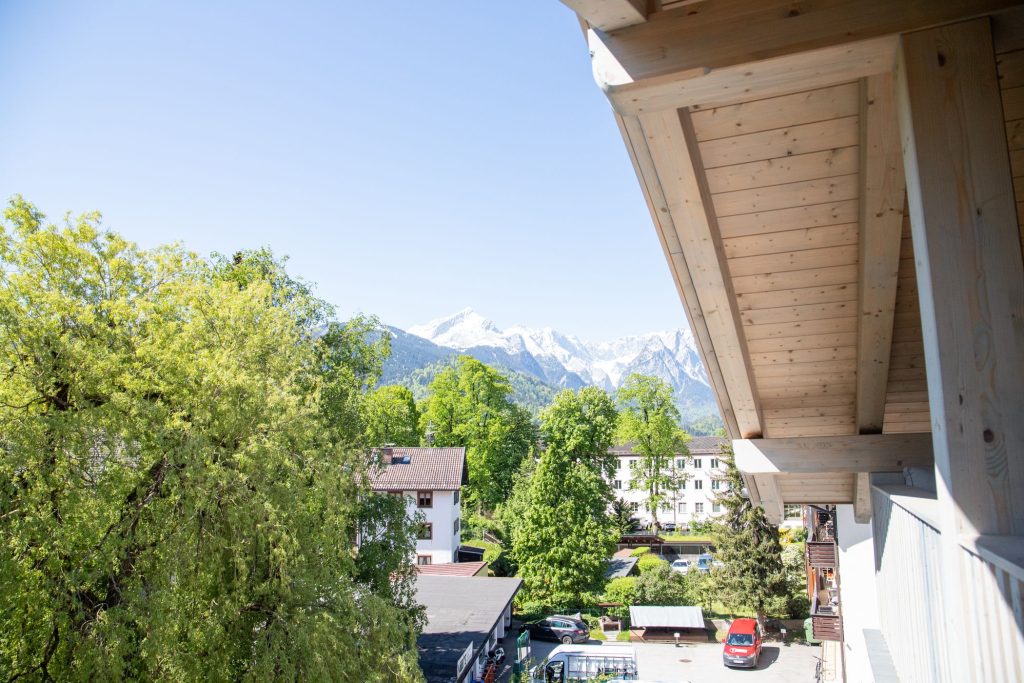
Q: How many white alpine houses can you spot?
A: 2